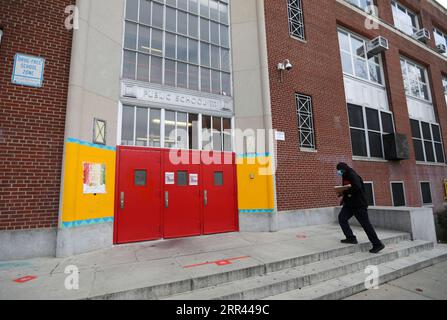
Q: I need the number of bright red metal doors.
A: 3